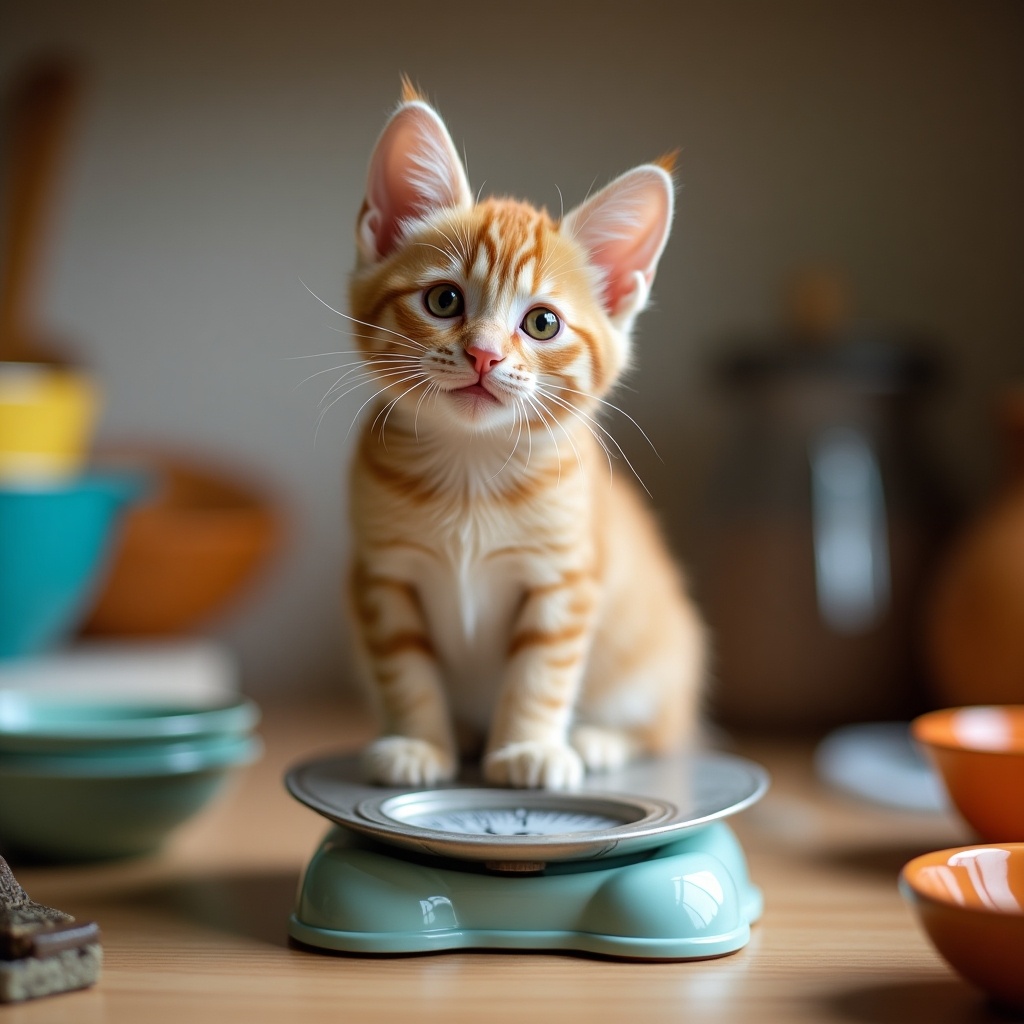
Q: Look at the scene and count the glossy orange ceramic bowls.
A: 2